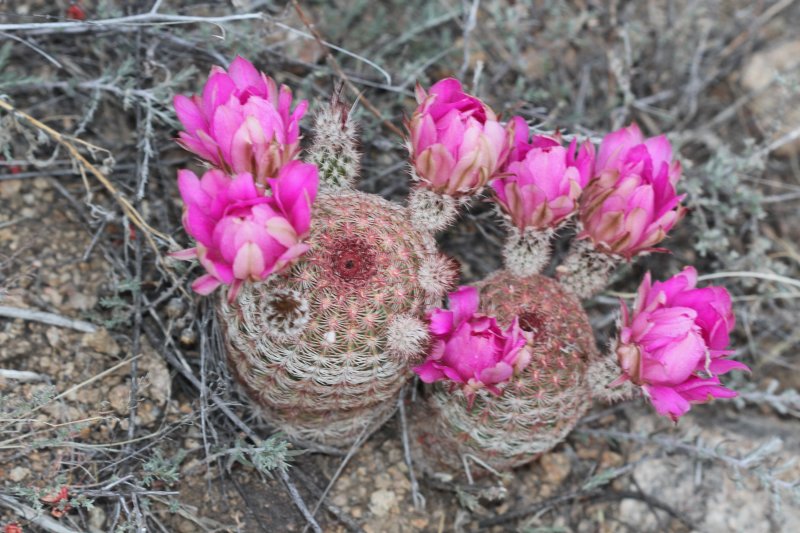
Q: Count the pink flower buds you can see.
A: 7